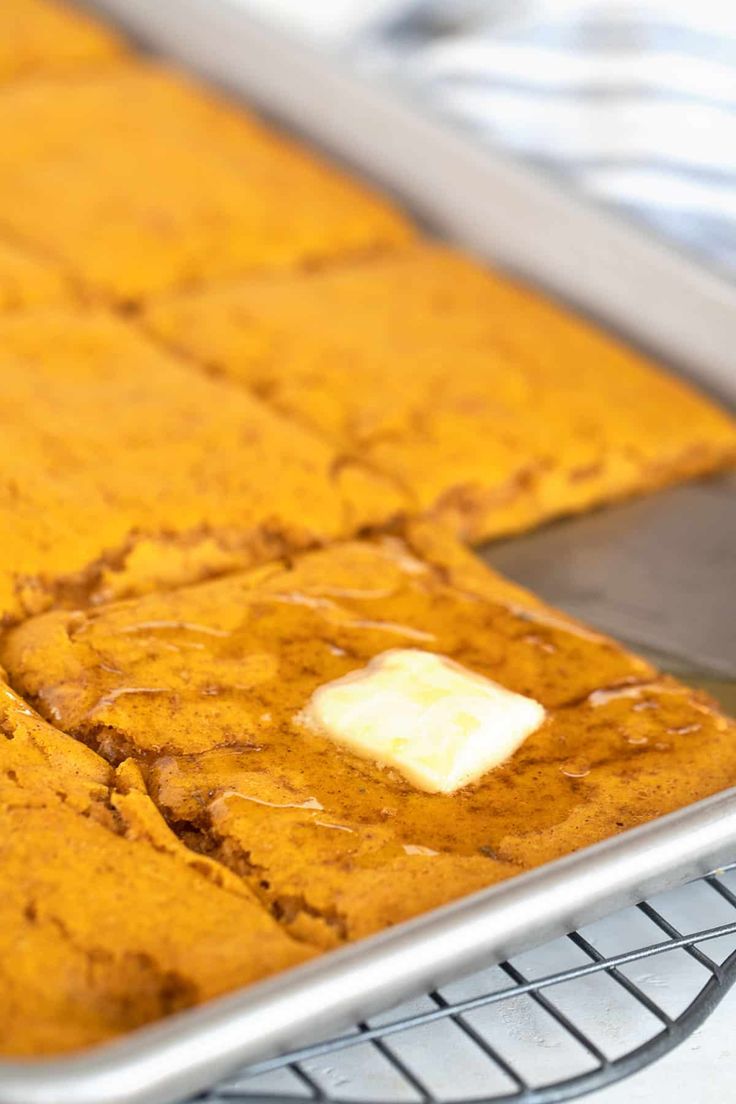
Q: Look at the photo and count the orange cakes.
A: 7